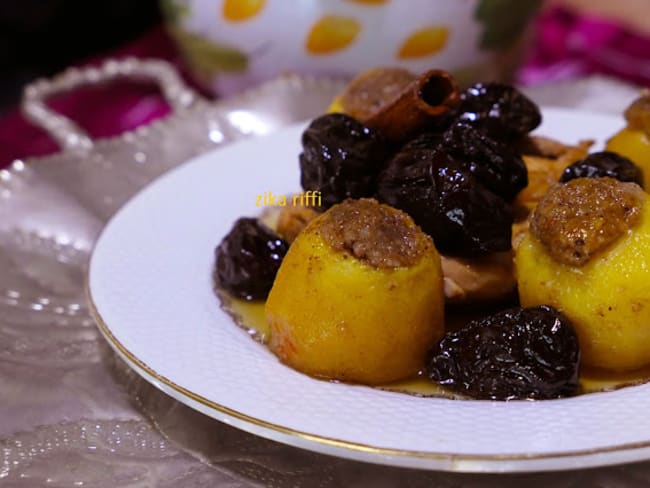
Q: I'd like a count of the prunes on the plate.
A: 7